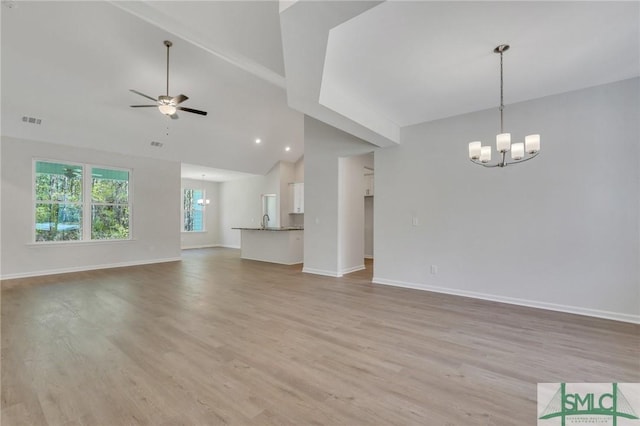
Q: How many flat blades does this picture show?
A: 5